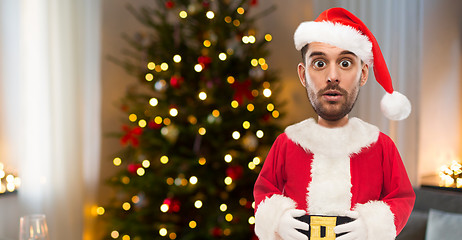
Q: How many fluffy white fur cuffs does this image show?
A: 2